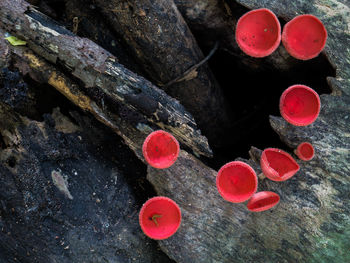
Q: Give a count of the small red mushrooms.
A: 9